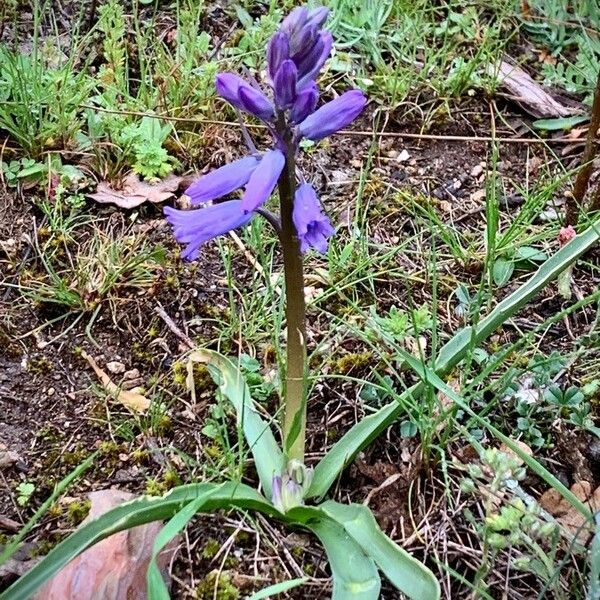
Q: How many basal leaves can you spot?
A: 5